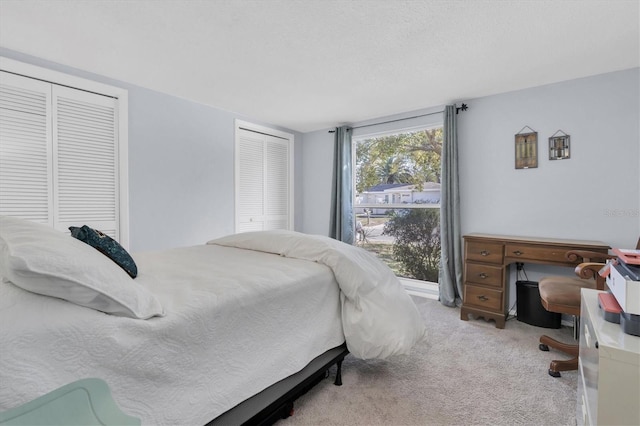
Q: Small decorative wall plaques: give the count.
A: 2